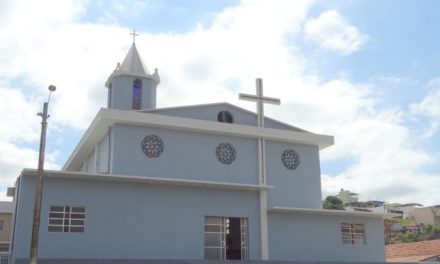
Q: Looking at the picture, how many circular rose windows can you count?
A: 3